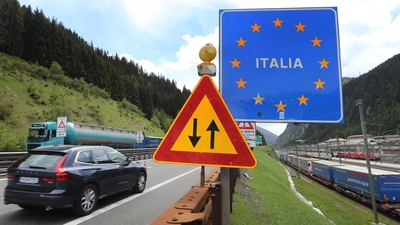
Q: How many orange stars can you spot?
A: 12